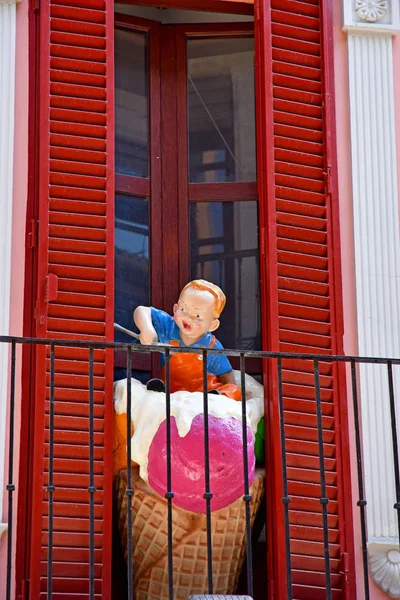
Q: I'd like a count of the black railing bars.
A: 11